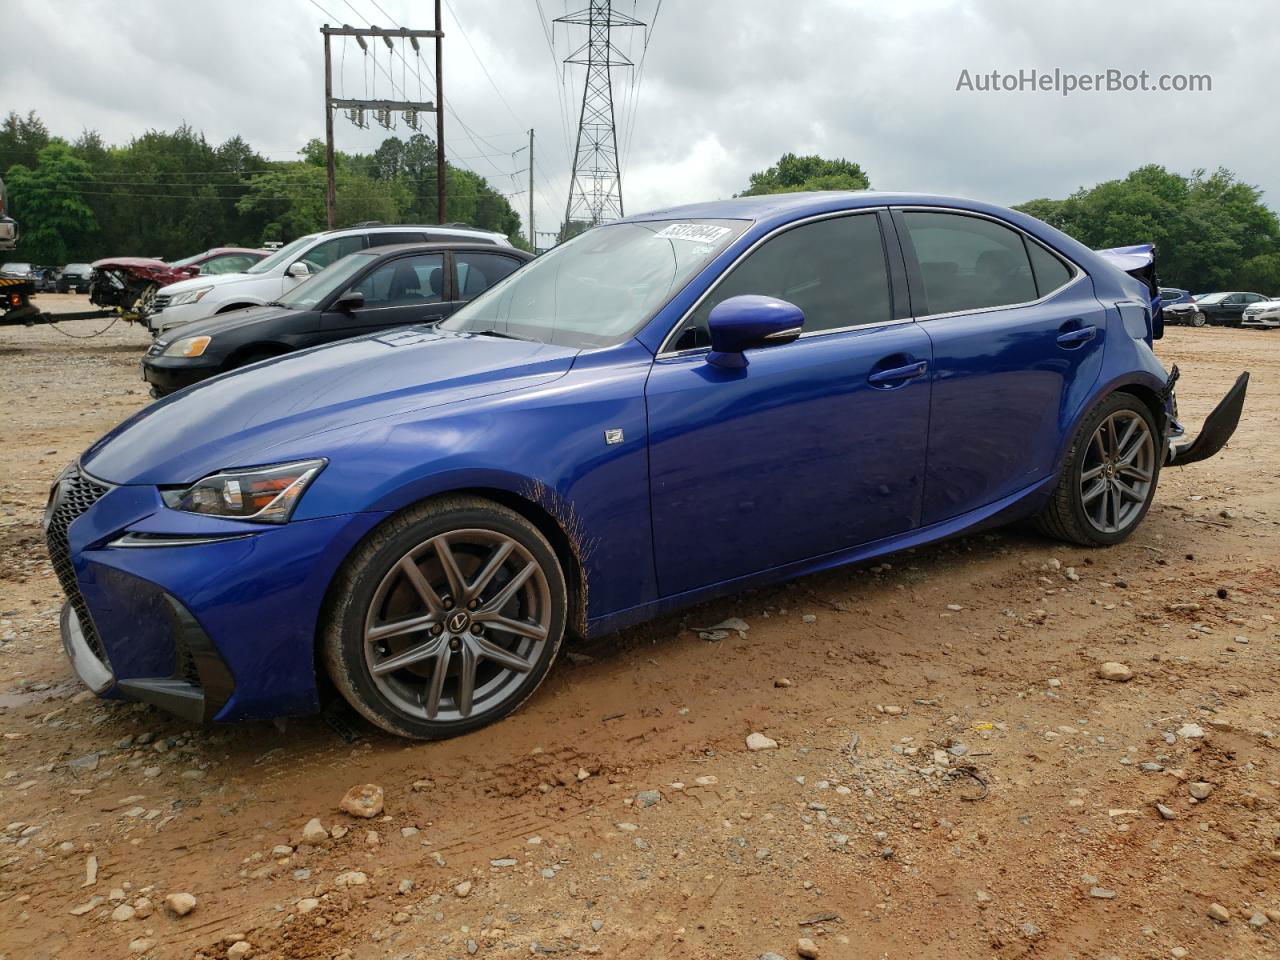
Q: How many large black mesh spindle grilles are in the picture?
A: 1